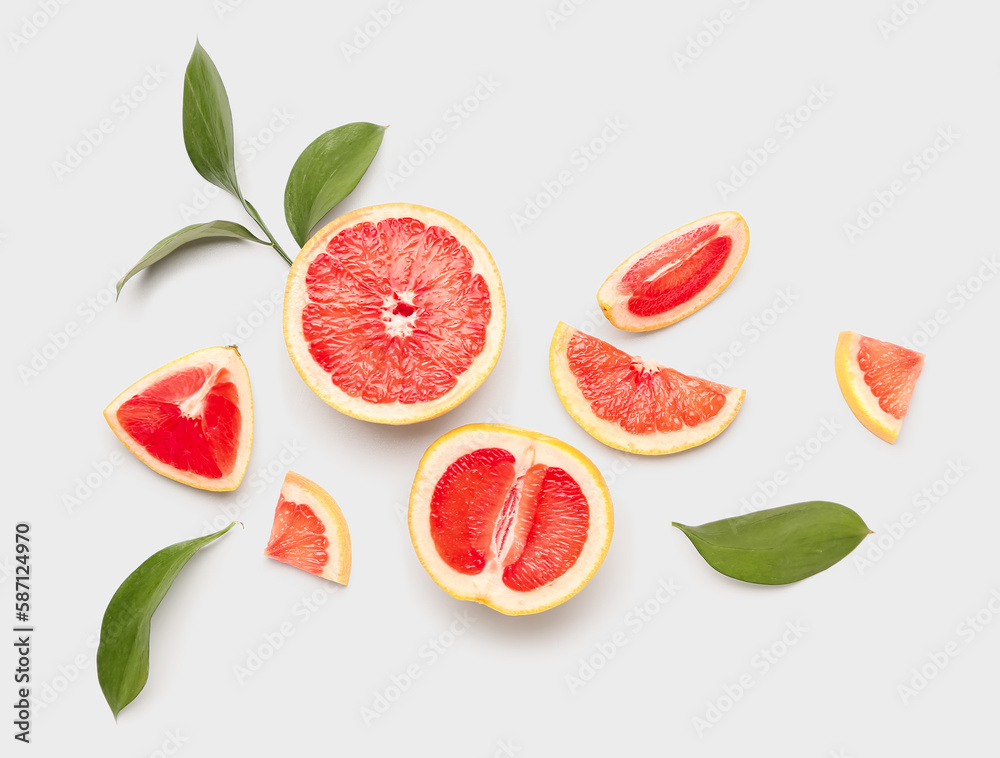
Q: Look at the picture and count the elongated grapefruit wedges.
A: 1